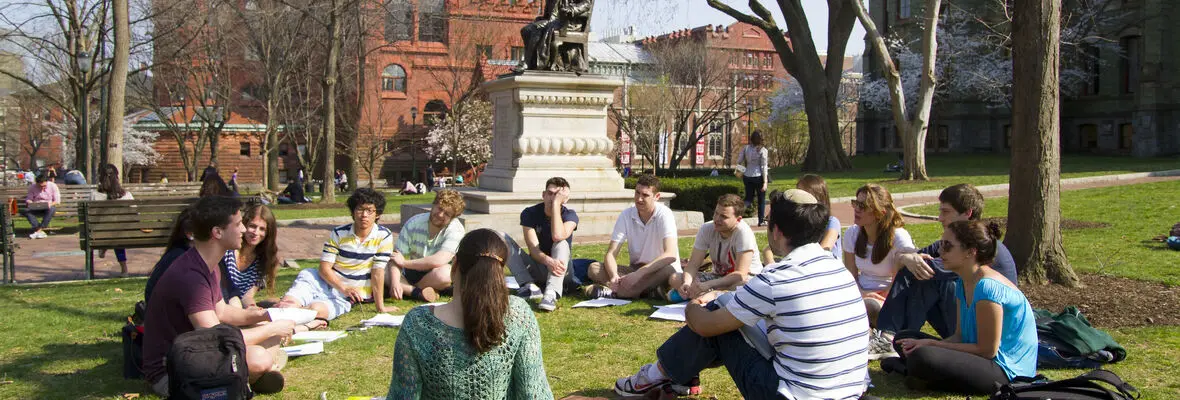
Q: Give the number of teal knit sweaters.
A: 1